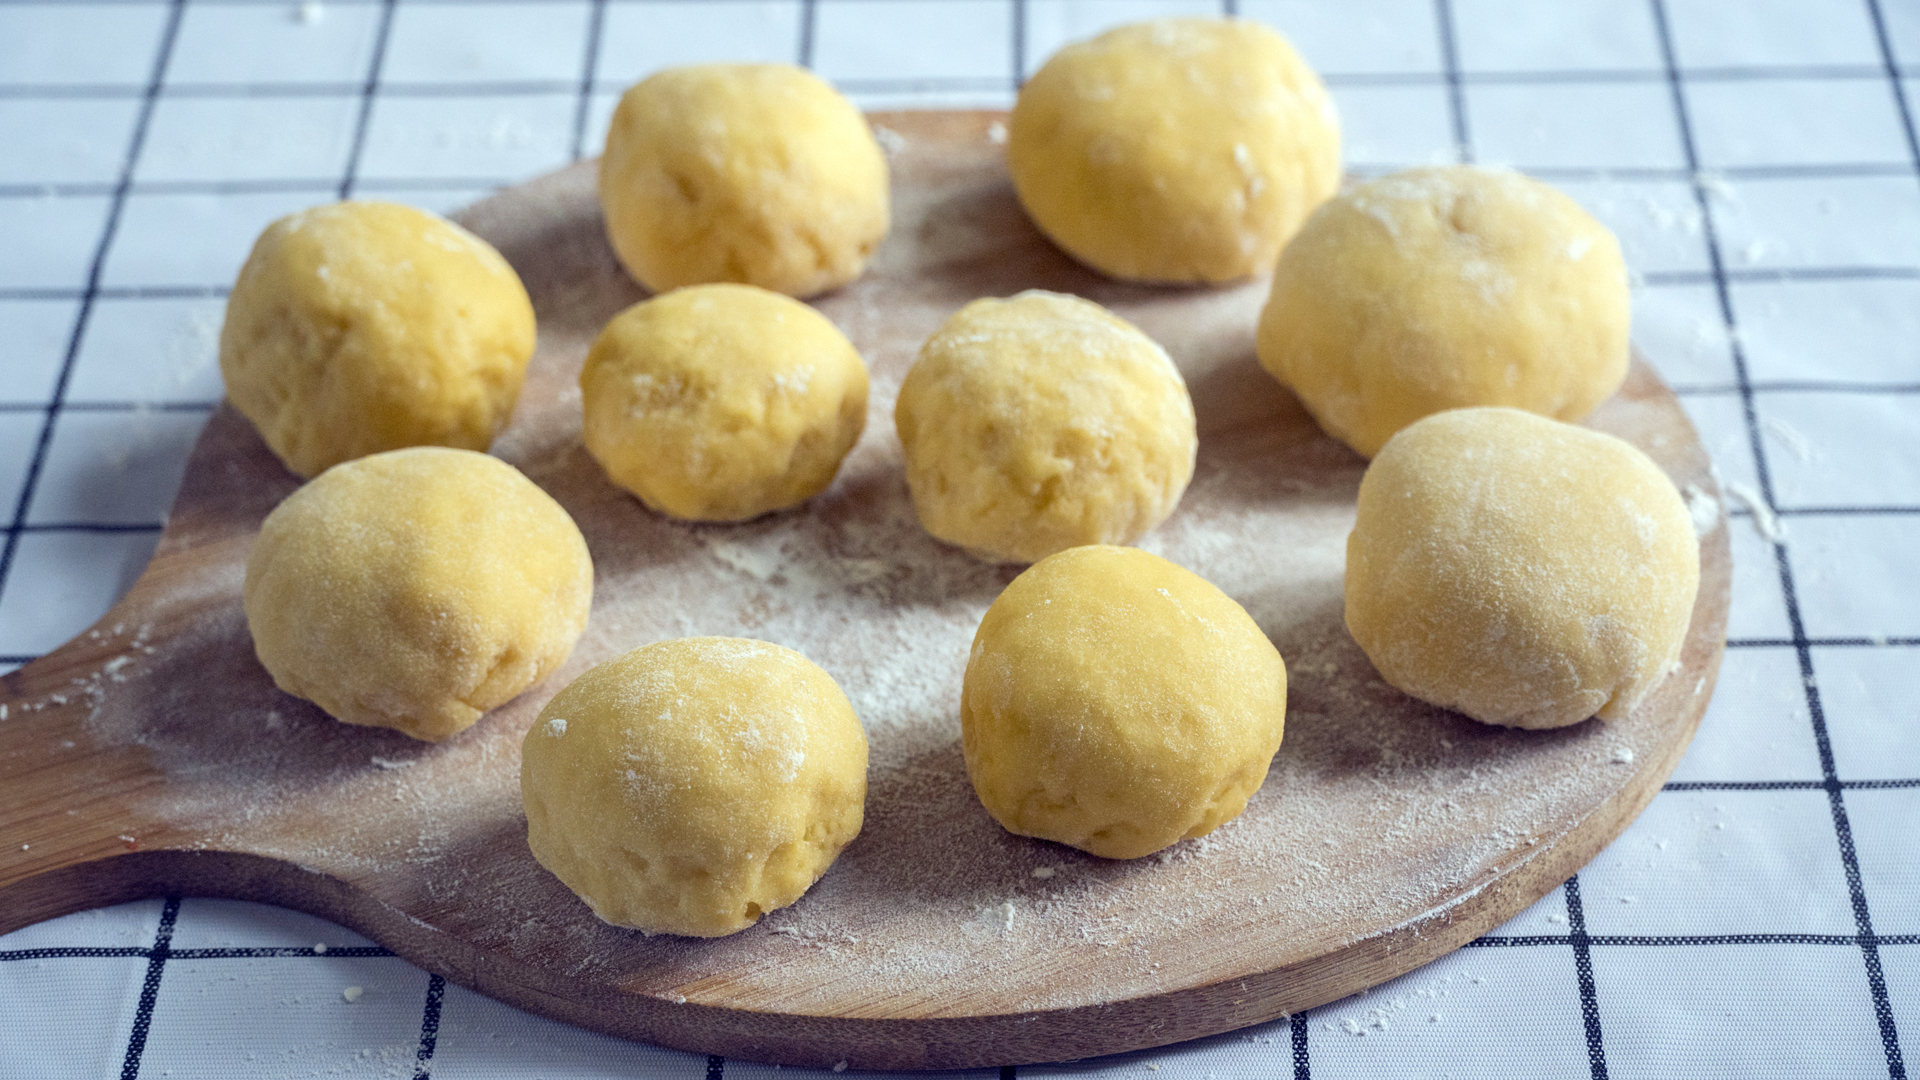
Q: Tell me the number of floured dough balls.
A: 10